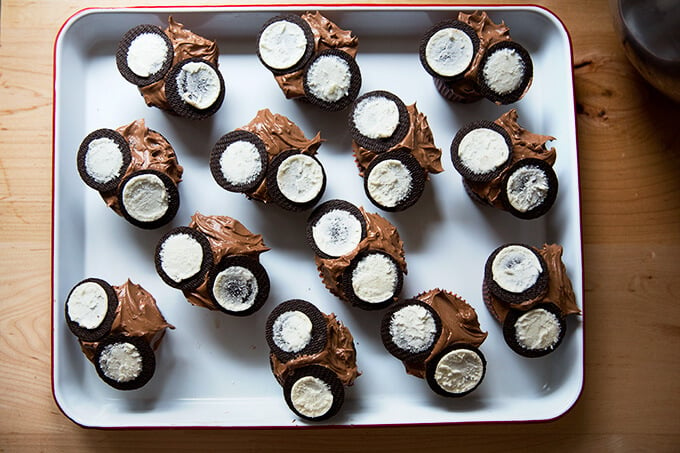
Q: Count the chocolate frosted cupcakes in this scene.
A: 13